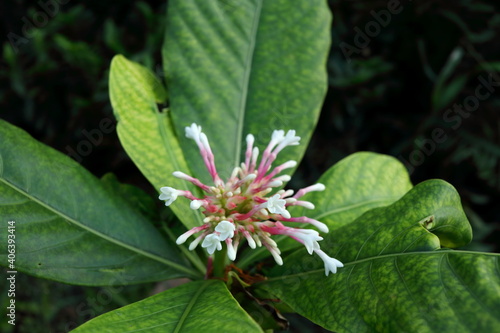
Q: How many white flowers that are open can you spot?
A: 9